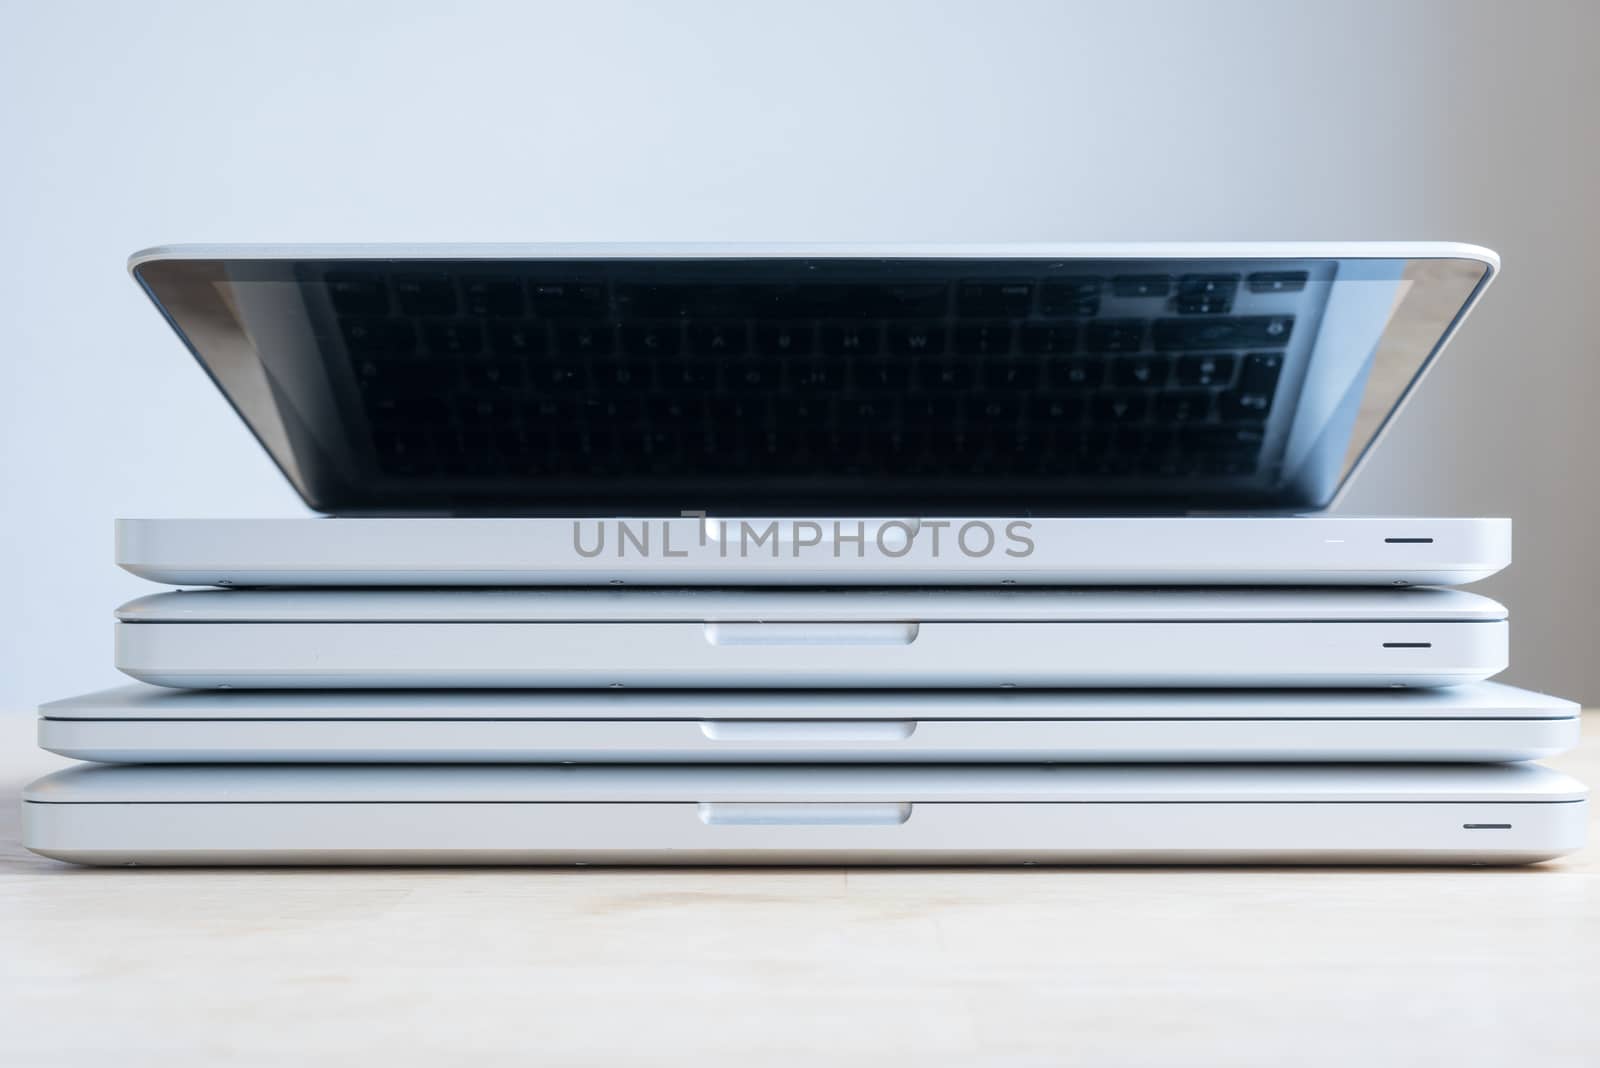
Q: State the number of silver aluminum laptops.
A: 4